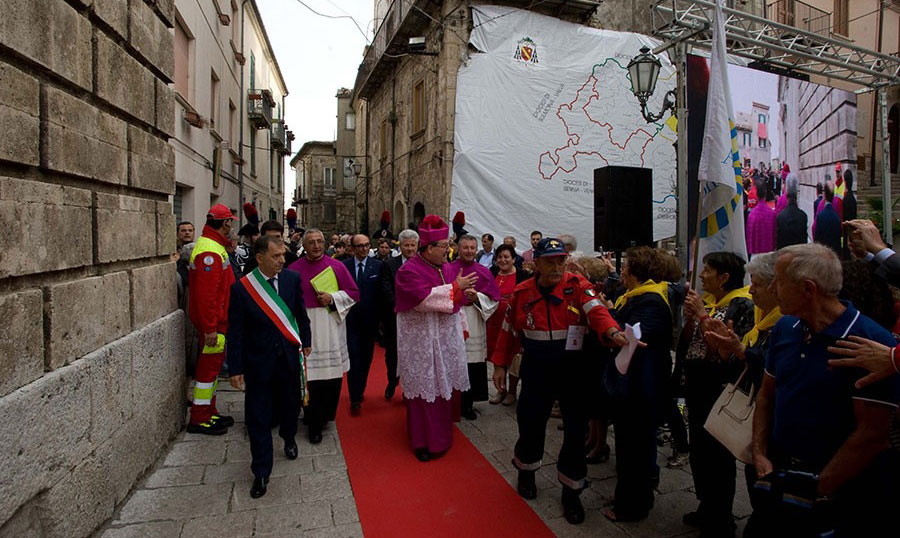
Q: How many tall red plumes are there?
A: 4